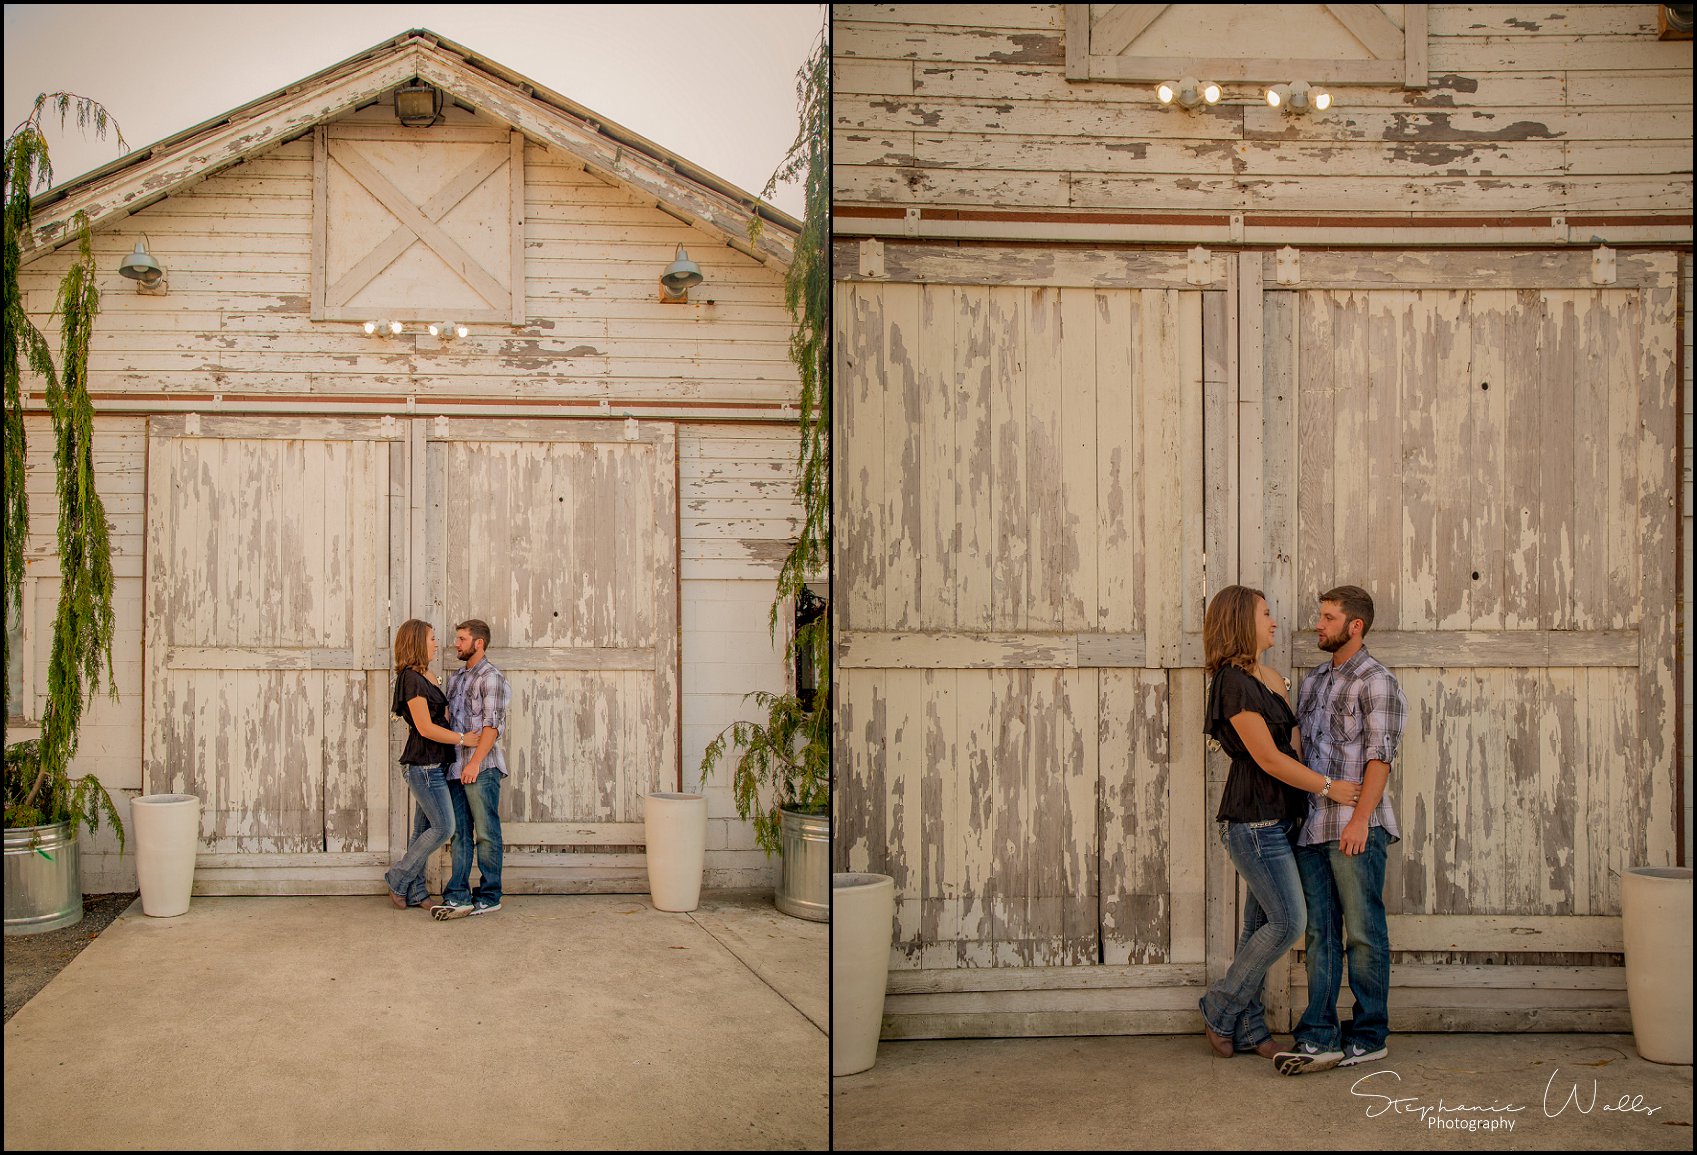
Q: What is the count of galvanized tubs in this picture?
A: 2